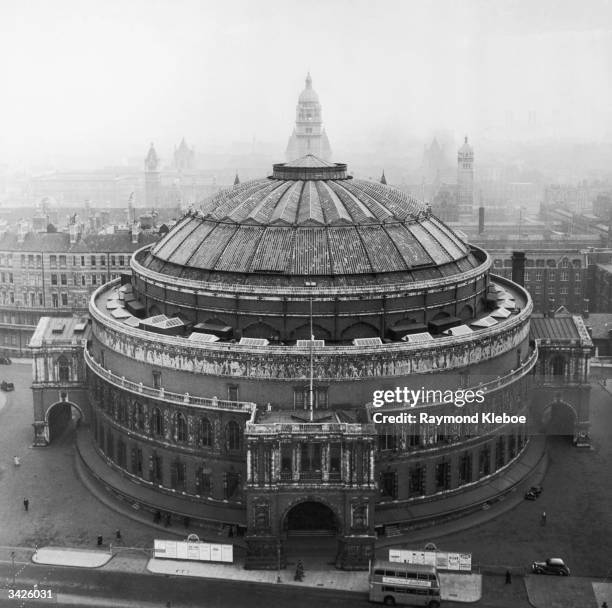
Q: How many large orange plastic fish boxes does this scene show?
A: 0